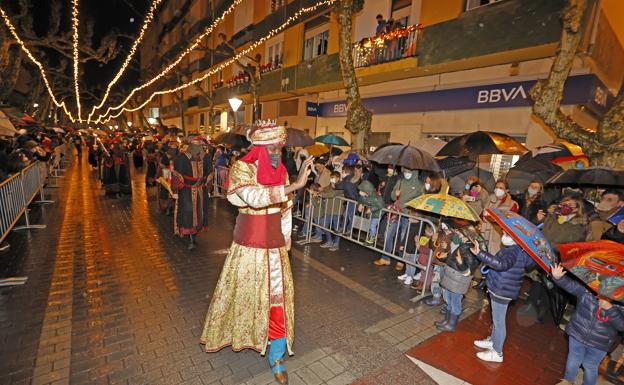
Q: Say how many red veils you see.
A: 1